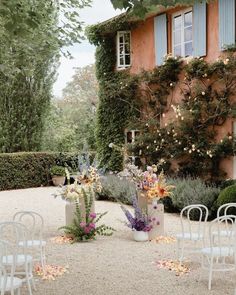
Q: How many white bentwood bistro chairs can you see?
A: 6